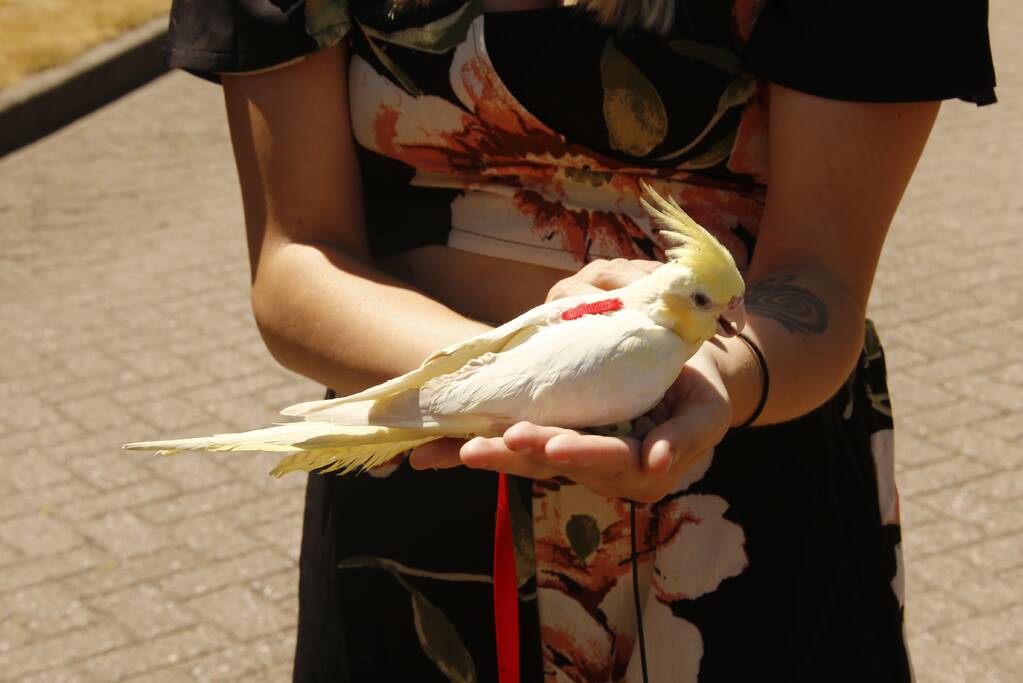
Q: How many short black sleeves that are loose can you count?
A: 2